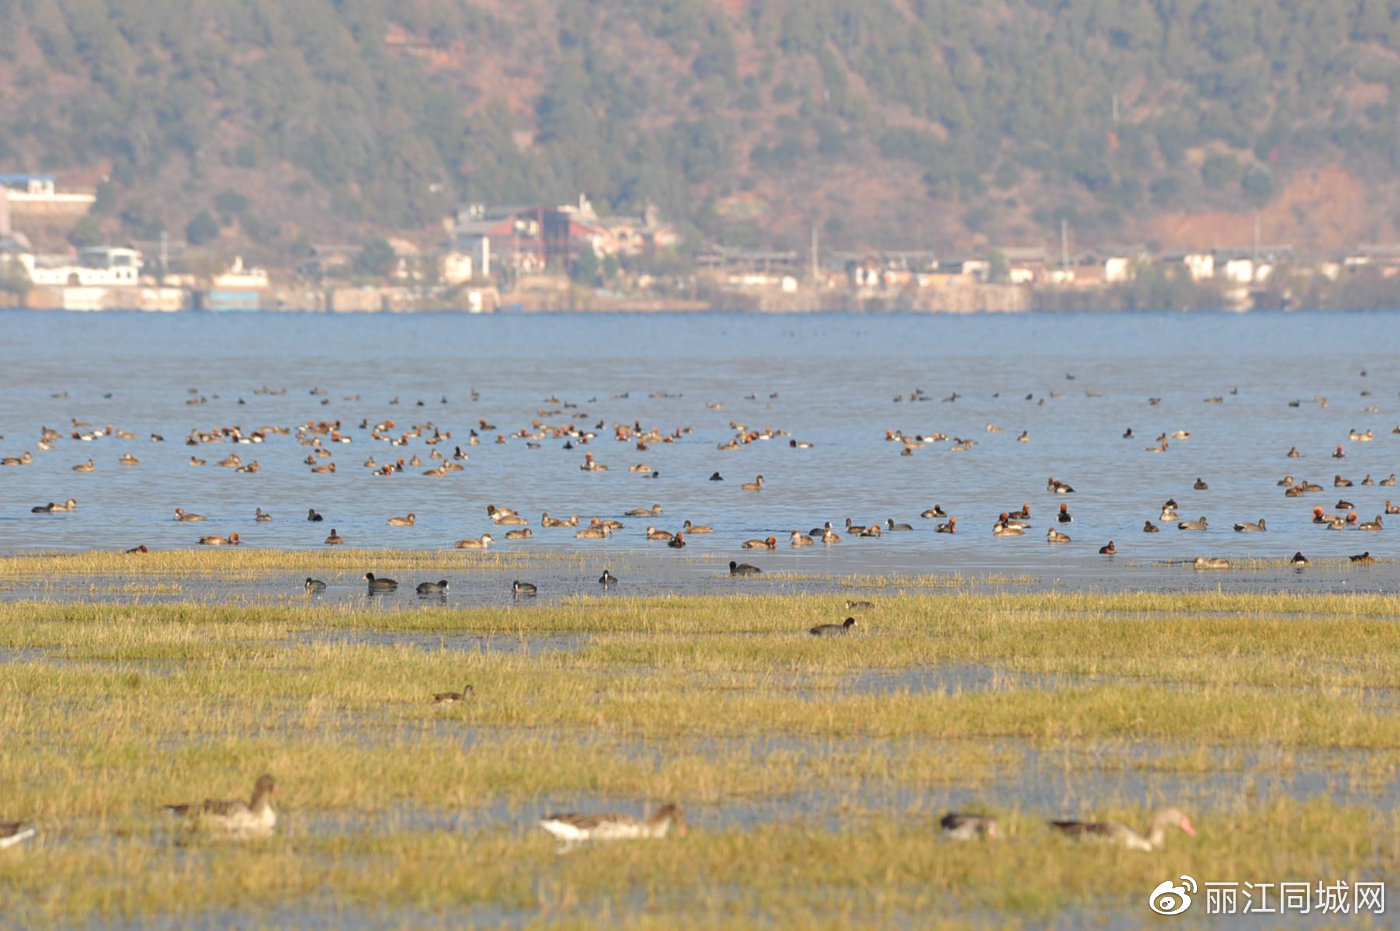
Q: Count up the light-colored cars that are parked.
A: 0